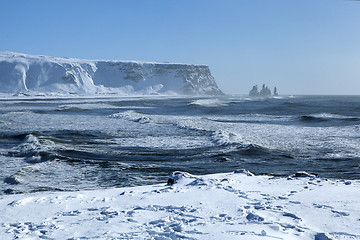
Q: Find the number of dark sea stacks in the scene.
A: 3